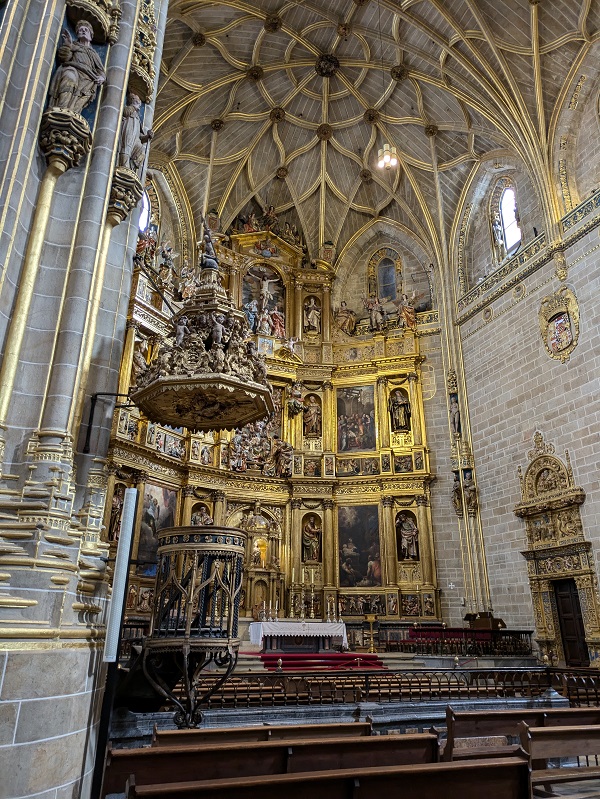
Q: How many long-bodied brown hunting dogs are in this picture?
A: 0